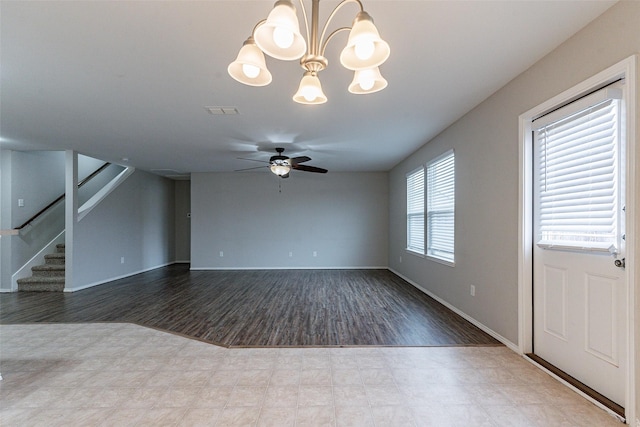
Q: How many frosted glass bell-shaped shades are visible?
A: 5